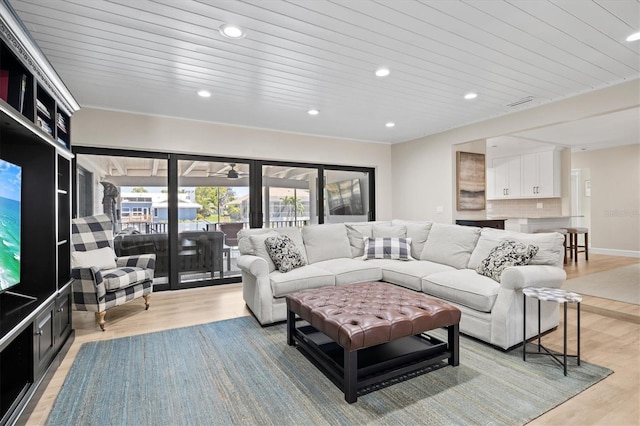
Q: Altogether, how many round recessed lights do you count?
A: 7